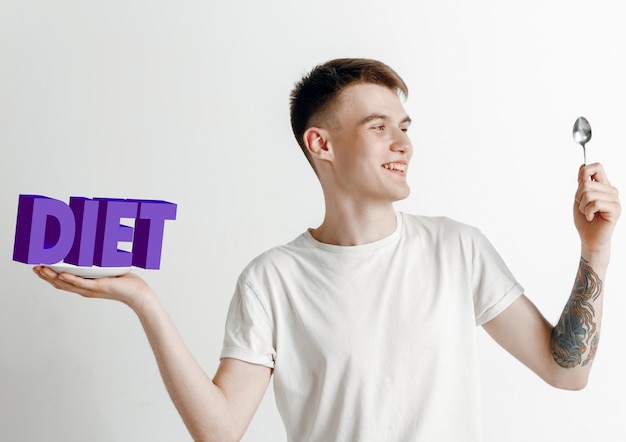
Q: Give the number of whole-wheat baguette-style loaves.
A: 0